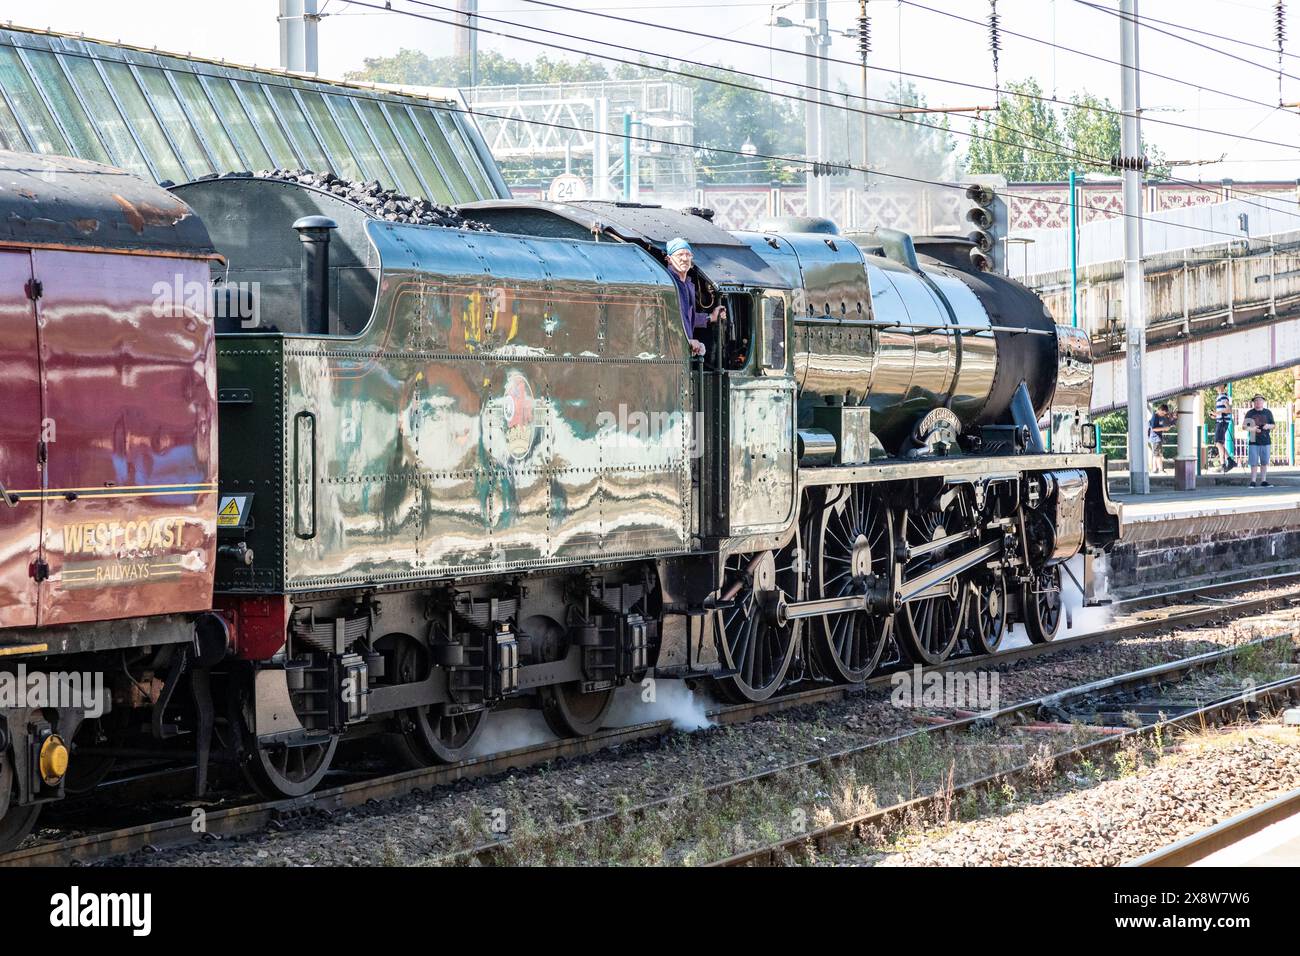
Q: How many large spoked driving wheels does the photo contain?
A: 3